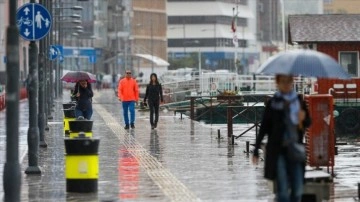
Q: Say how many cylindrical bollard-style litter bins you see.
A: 3